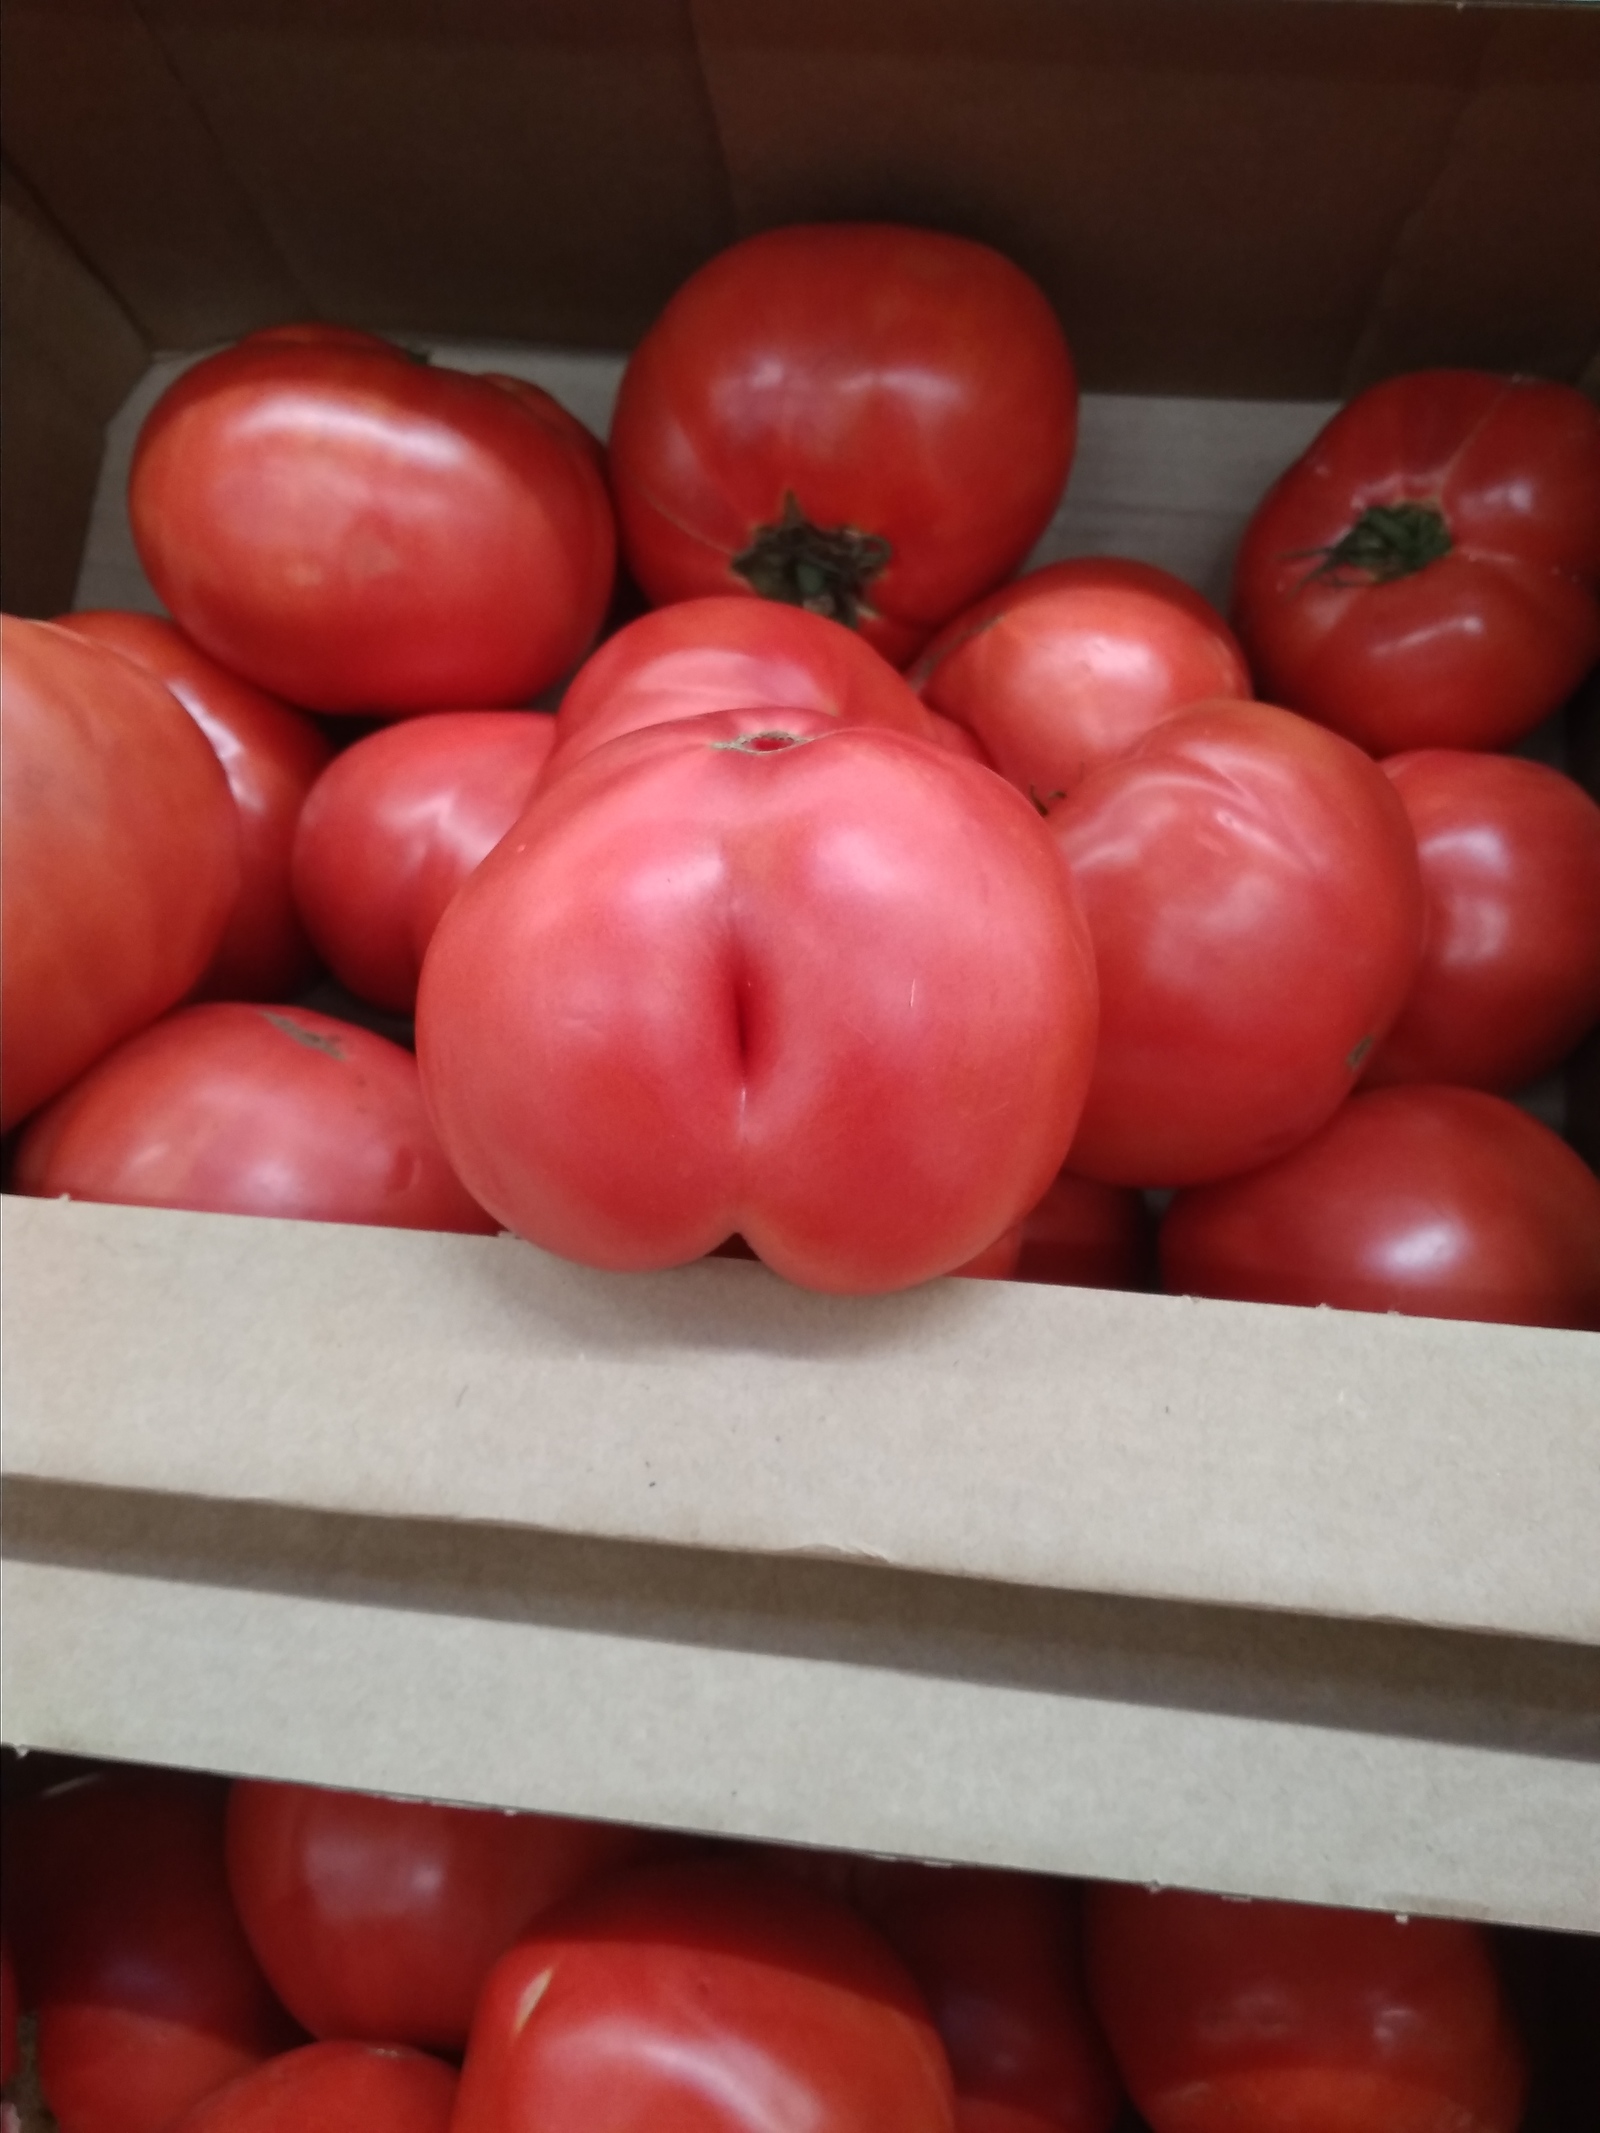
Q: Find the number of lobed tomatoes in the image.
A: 1